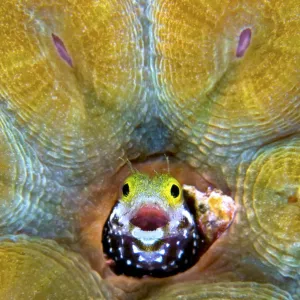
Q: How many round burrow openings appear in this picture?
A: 1